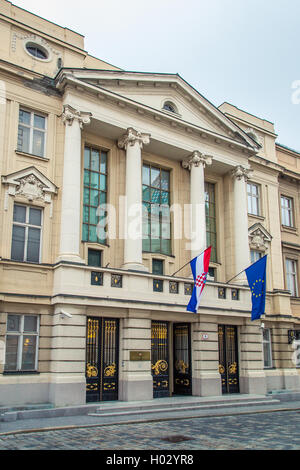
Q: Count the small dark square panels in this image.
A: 7